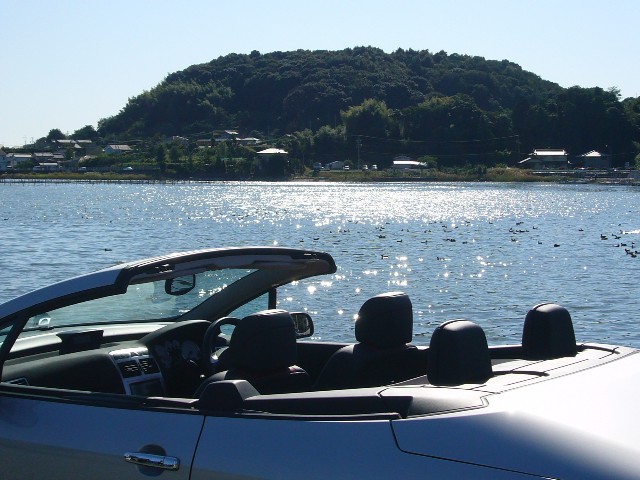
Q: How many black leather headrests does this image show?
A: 4